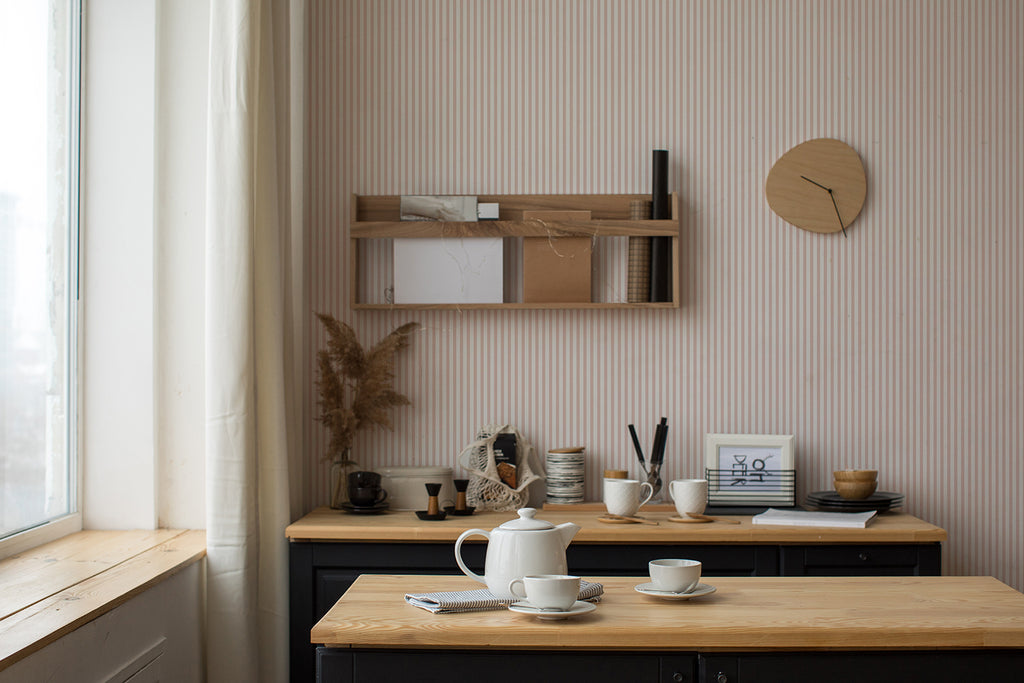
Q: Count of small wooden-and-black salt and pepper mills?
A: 2